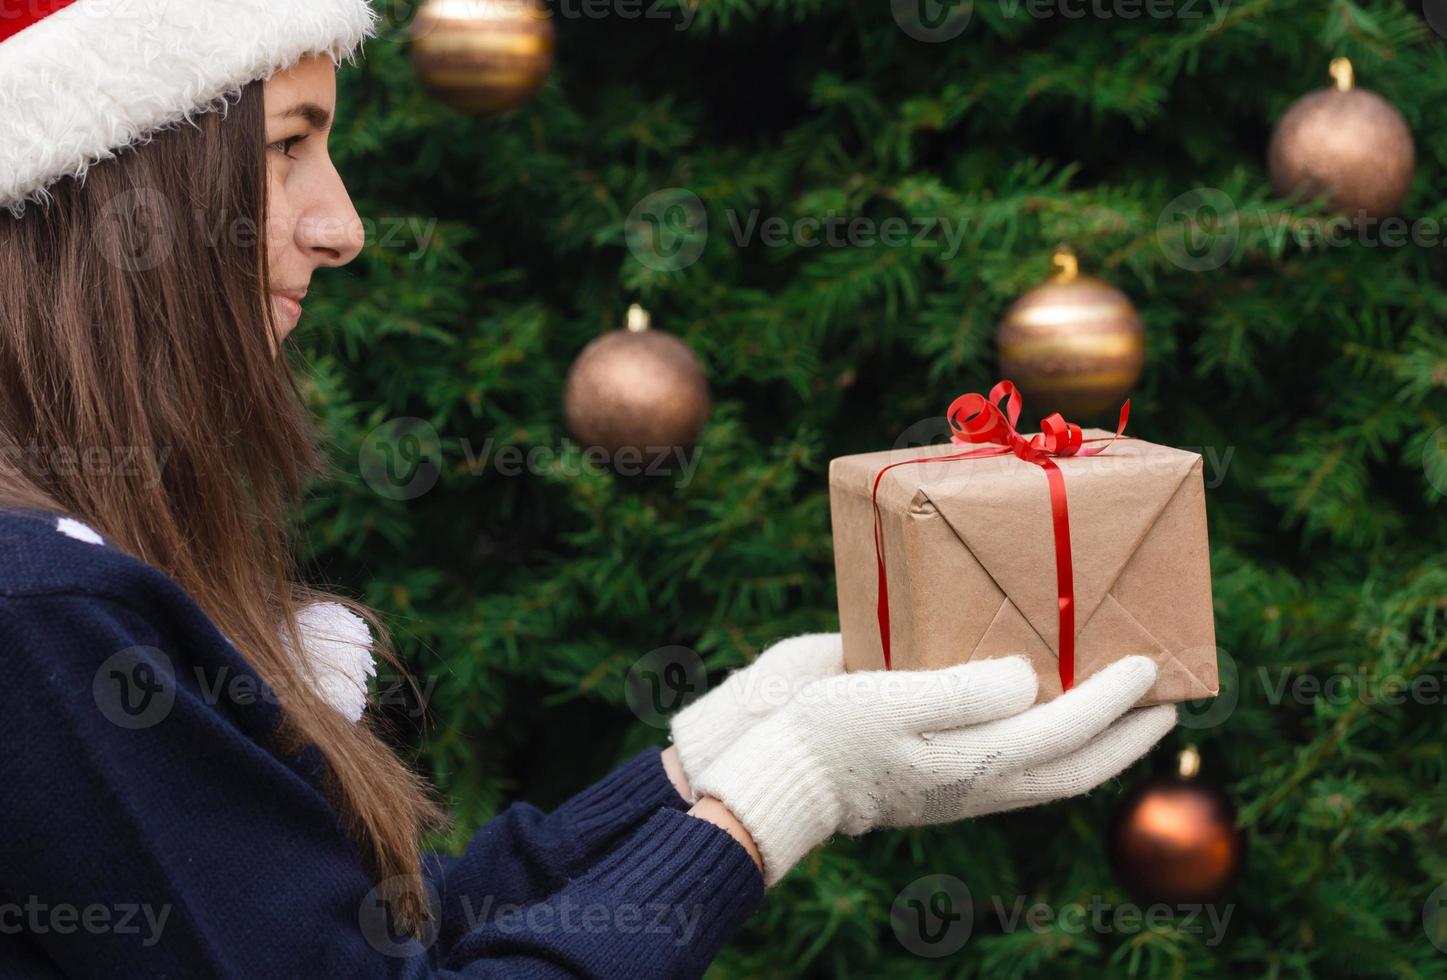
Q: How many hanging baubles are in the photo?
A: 5